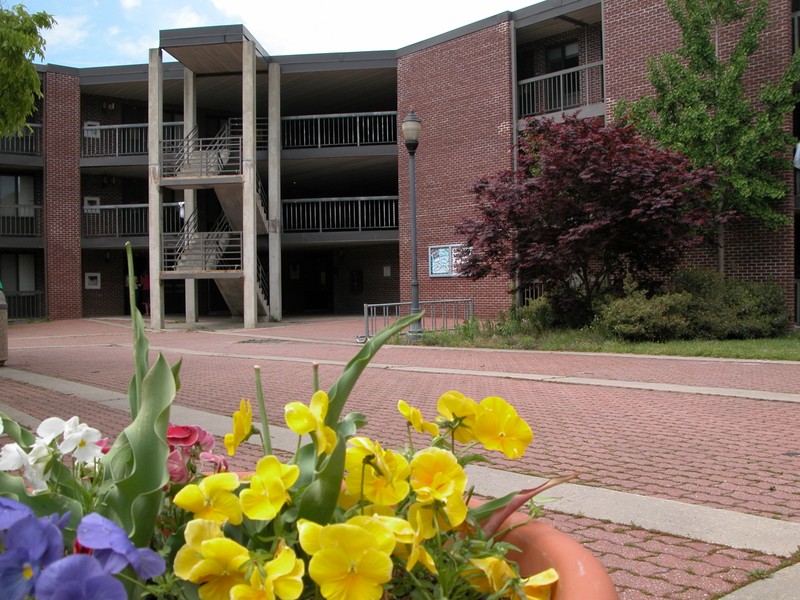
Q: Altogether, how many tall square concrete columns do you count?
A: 4